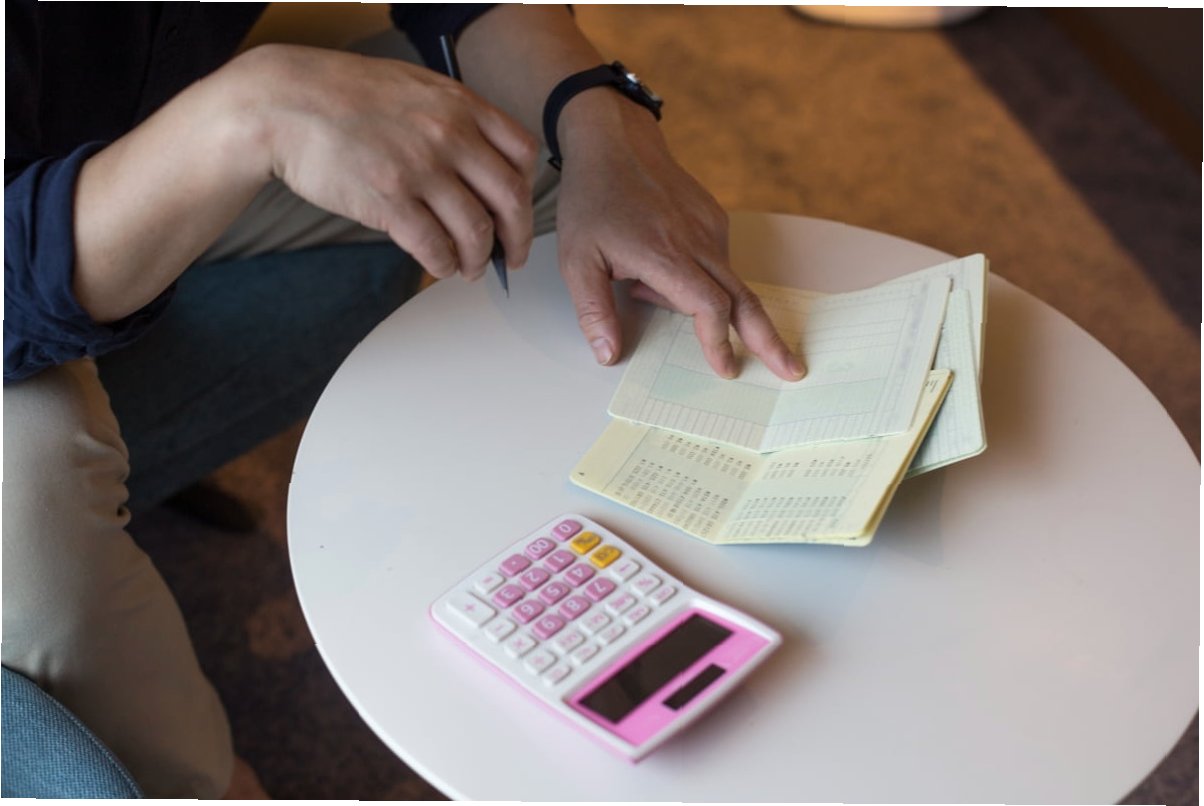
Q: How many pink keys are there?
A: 12